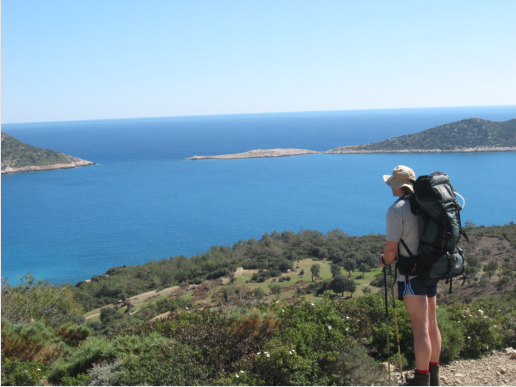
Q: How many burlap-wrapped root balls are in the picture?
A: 0